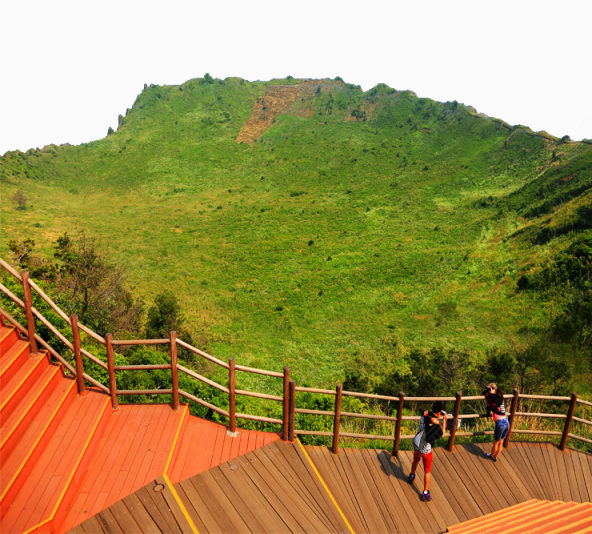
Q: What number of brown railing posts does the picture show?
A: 12